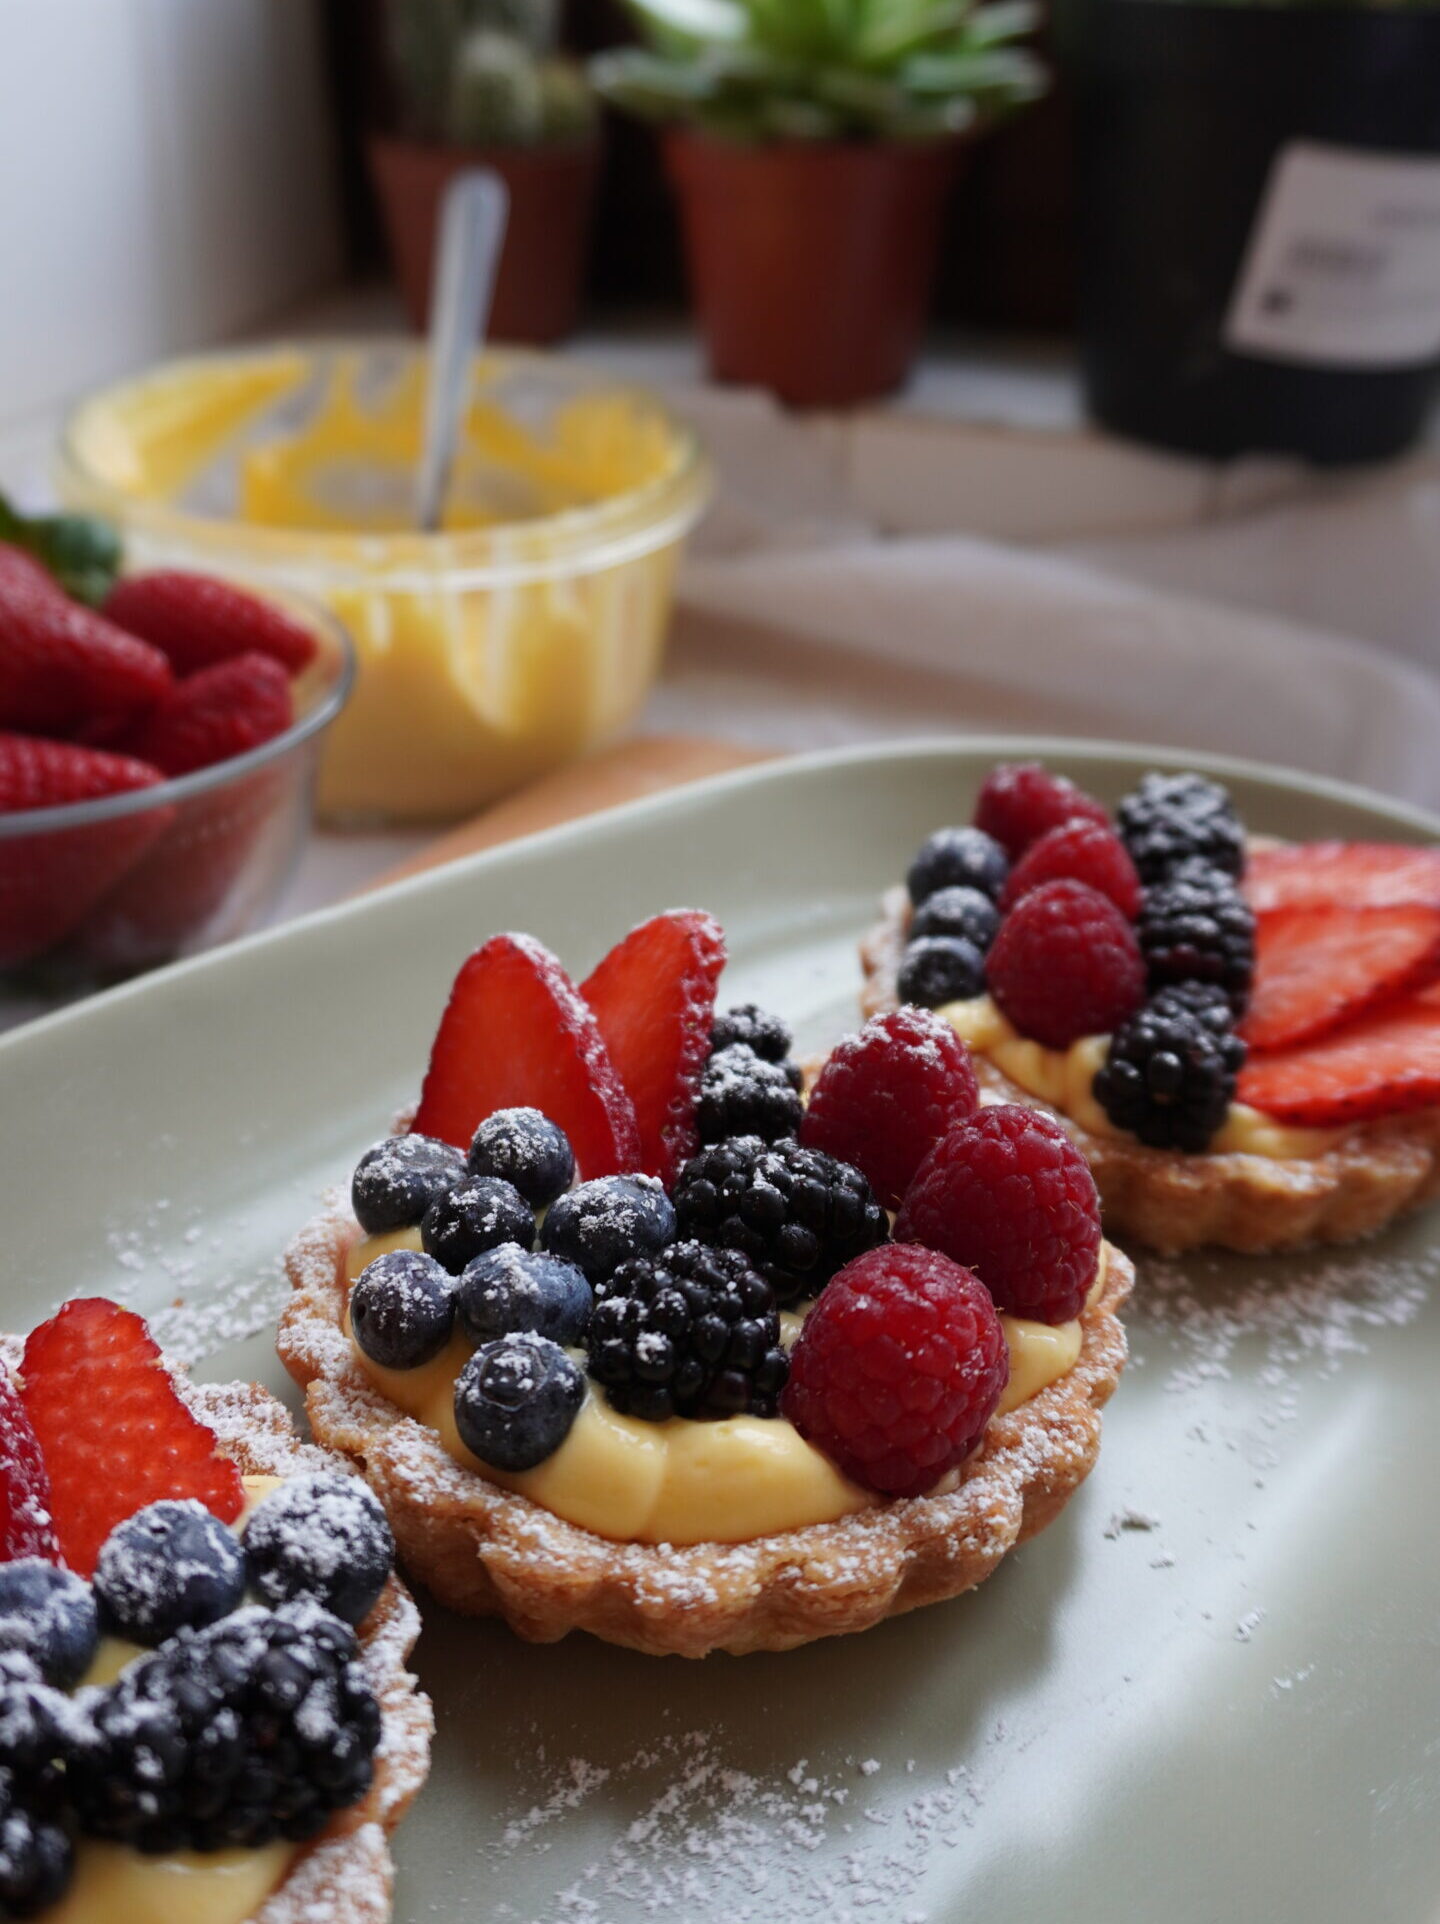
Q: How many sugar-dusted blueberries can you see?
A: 13